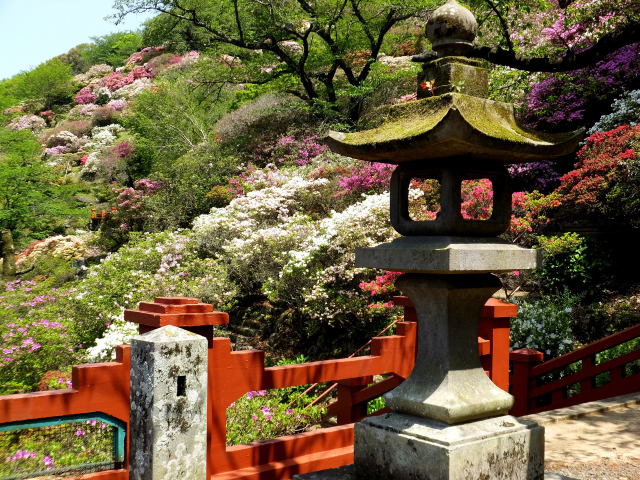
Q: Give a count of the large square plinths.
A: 1